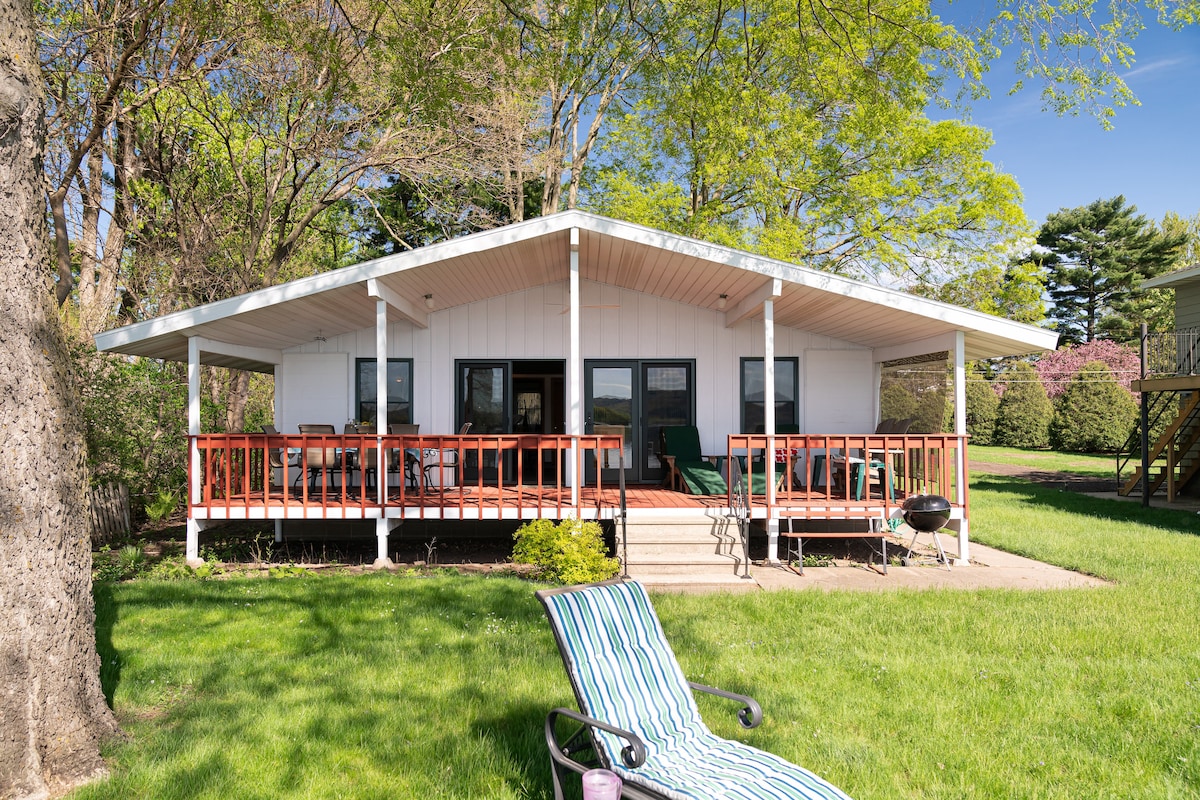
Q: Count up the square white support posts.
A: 5